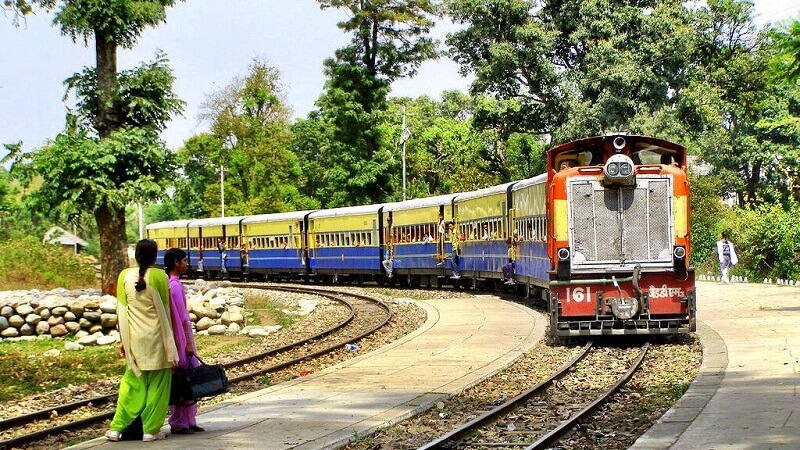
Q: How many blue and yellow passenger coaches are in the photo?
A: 7